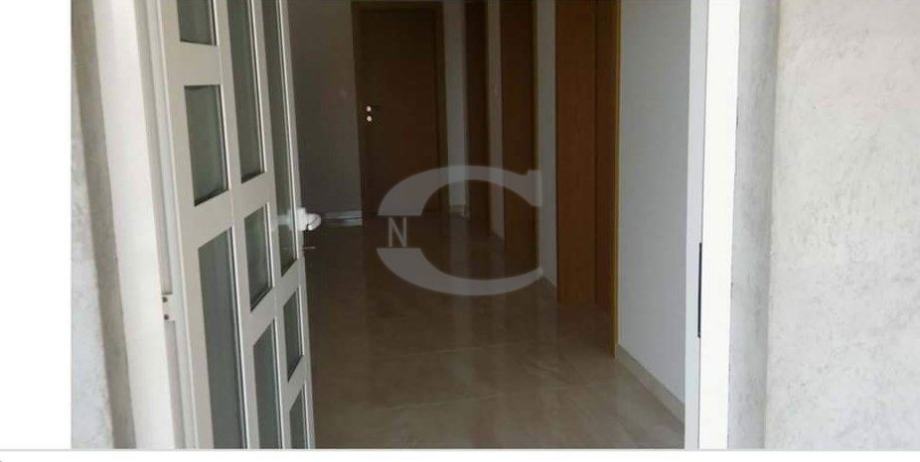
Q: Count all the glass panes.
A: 9